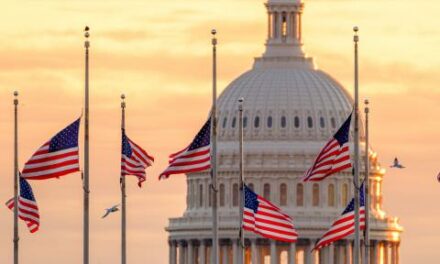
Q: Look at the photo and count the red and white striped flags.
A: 7